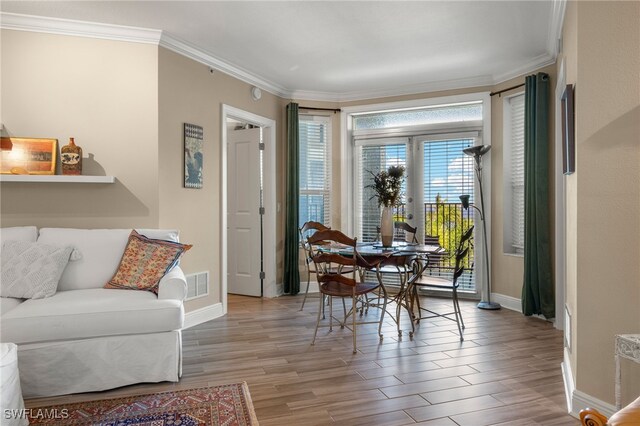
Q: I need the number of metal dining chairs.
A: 4